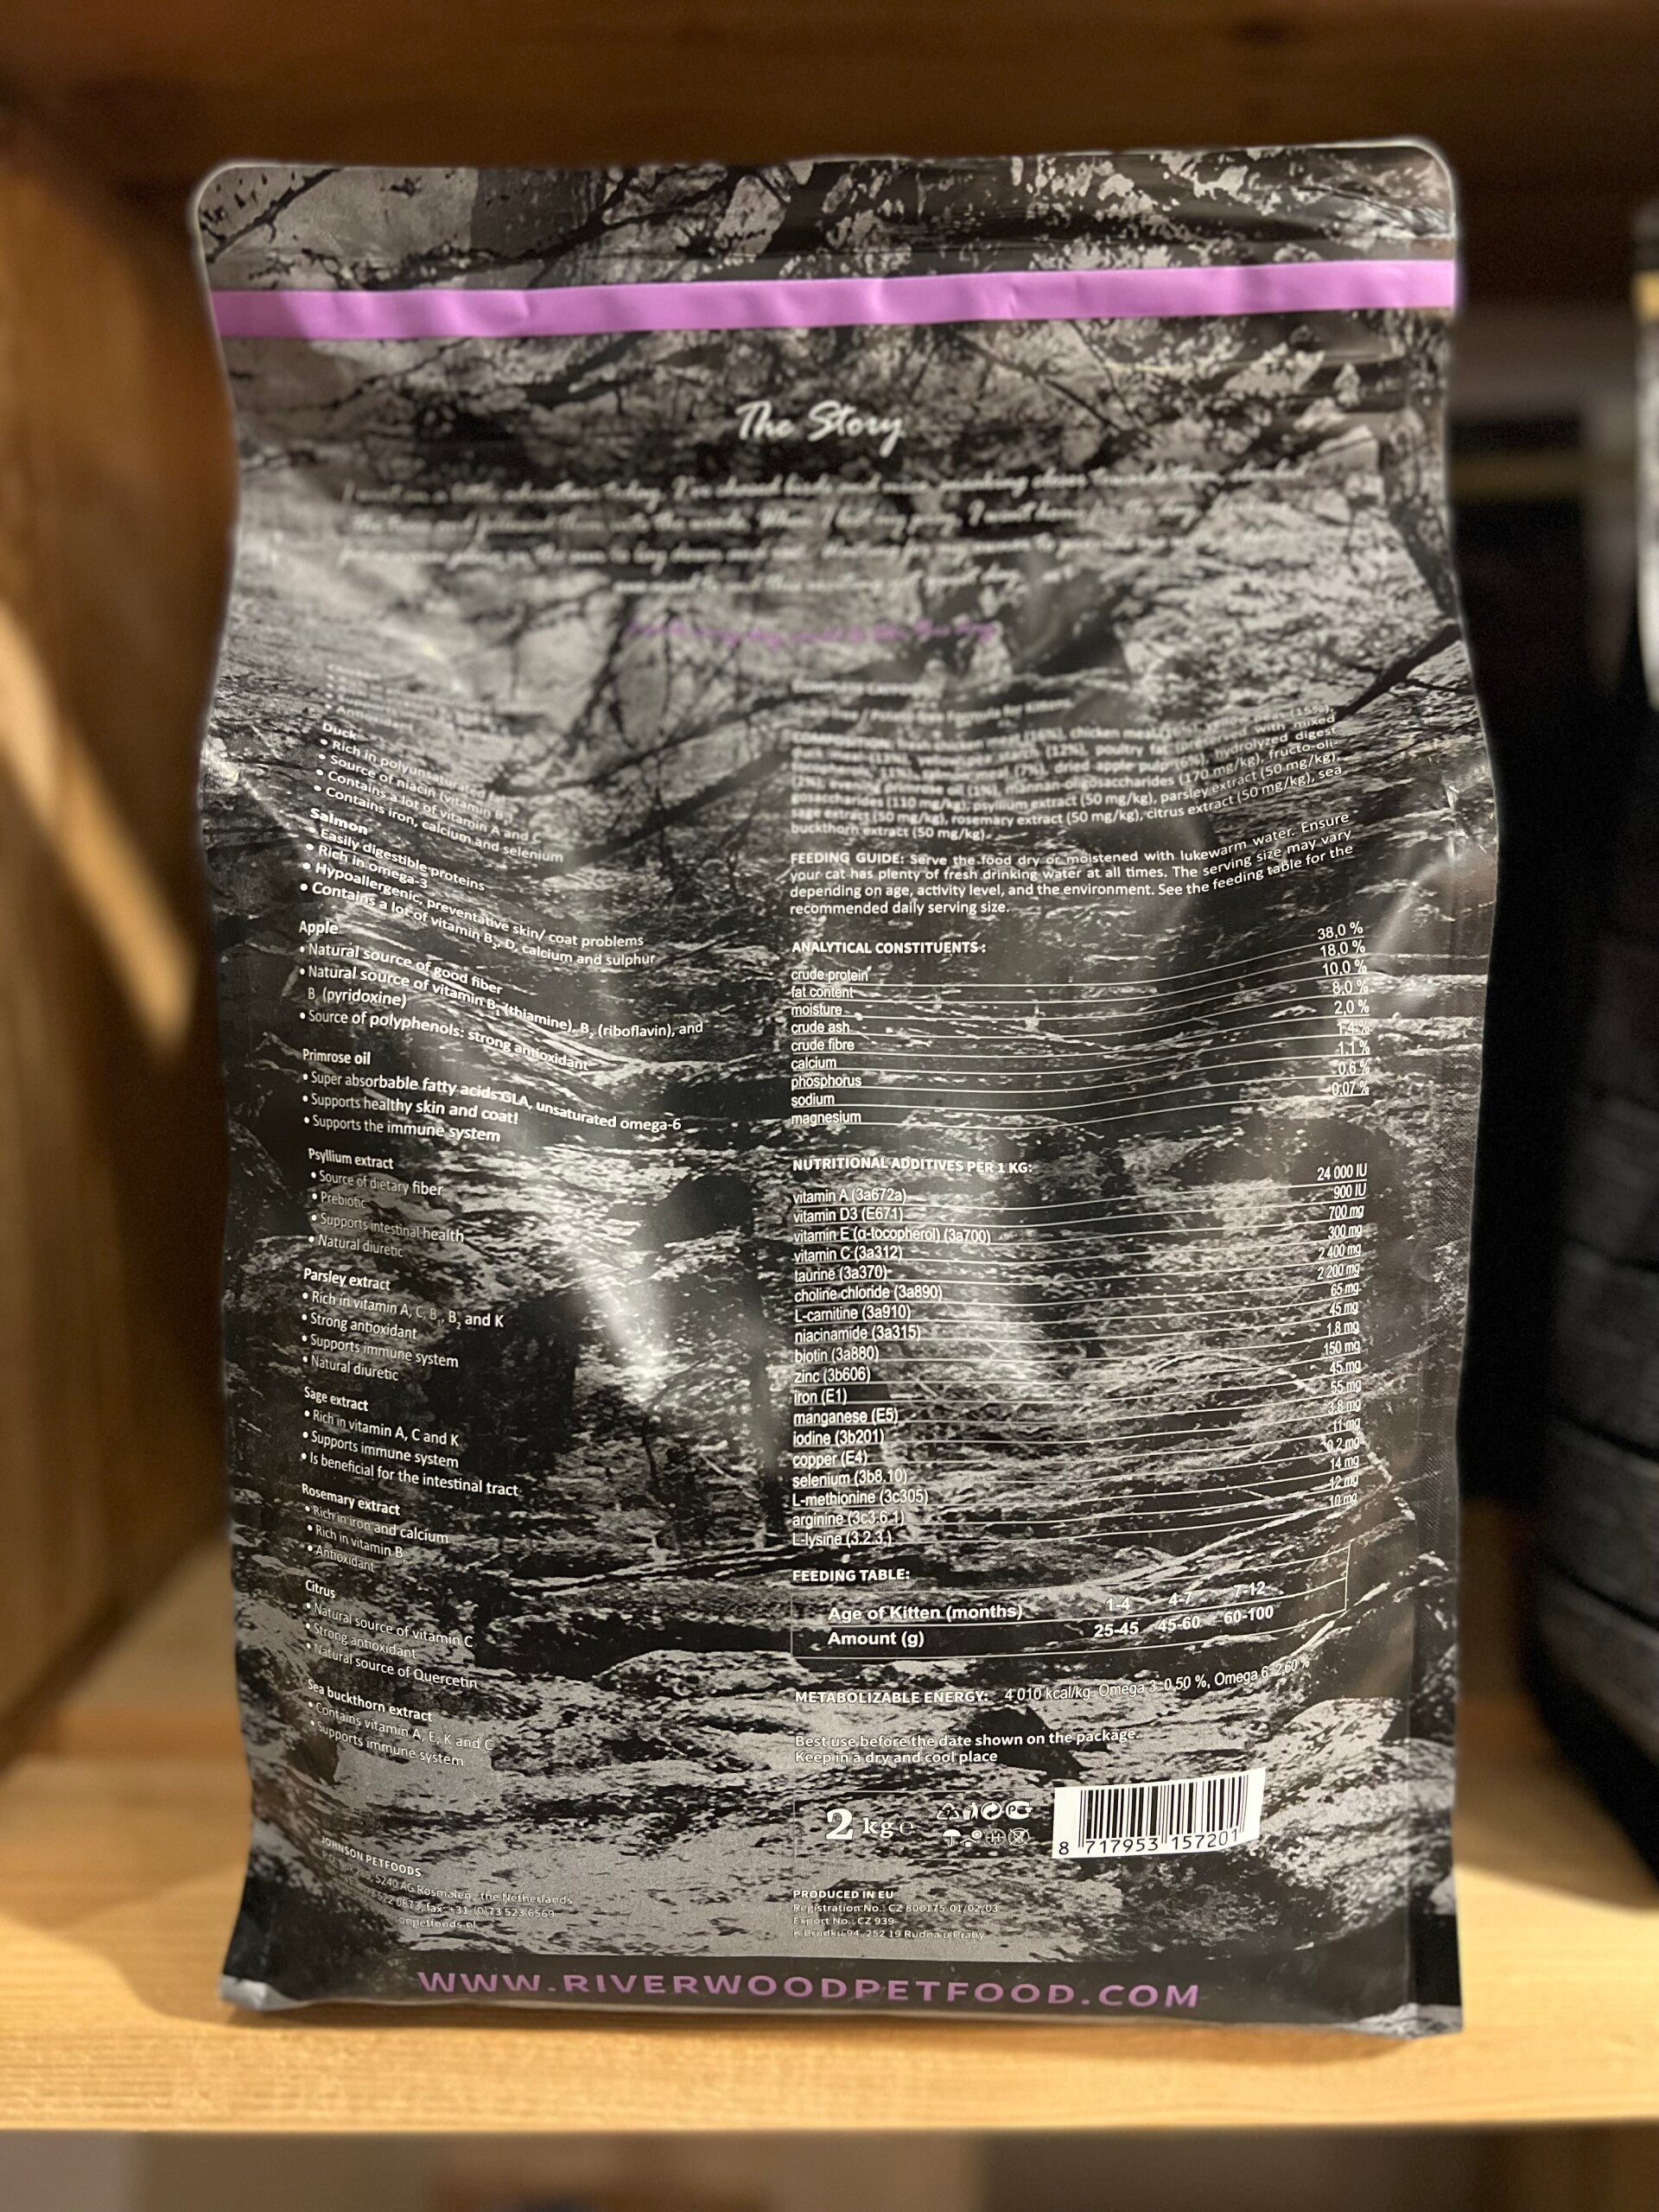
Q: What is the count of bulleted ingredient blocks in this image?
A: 11